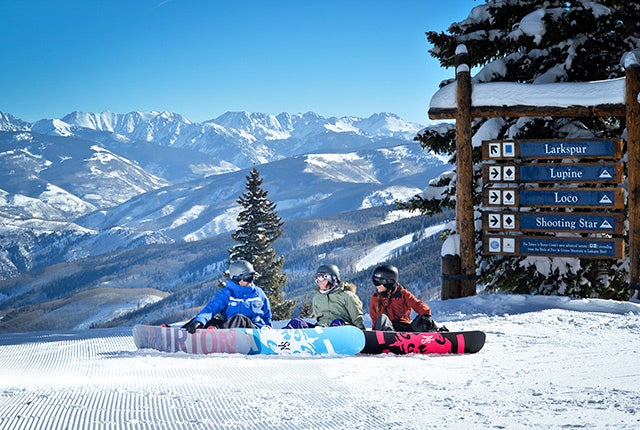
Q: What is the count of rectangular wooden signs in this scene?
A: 5